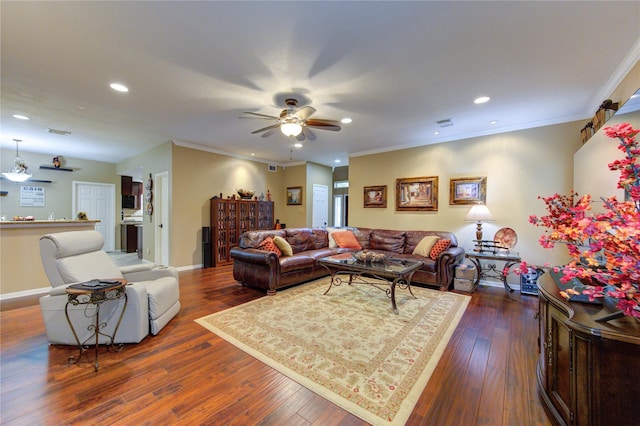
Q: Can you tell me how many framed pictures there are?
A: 4